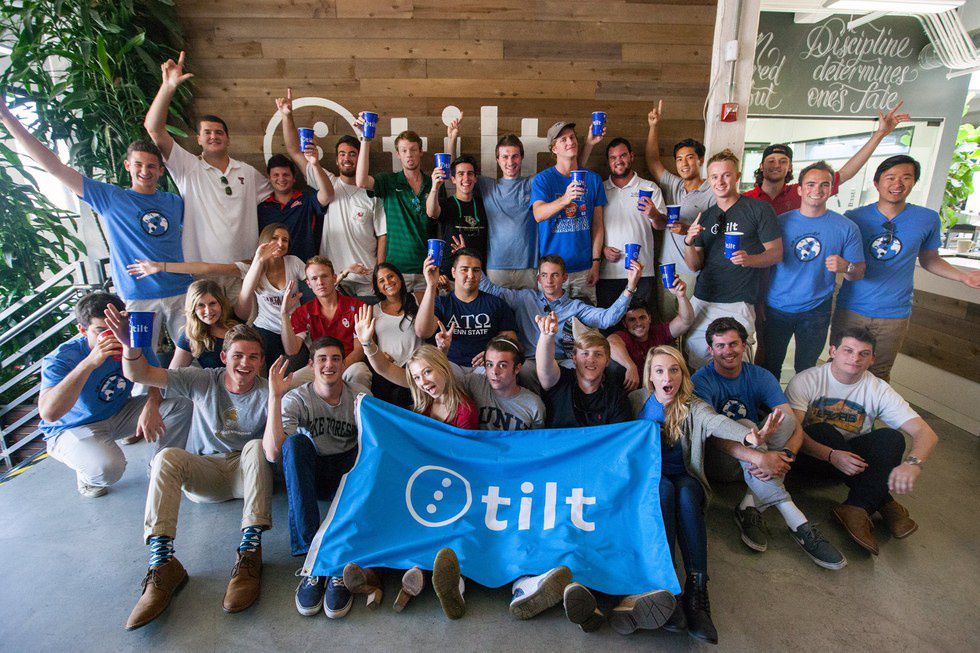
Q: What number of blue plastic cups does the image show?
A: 12